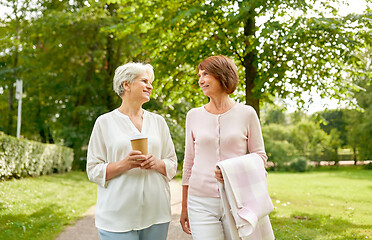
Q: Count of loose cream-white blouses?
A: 1